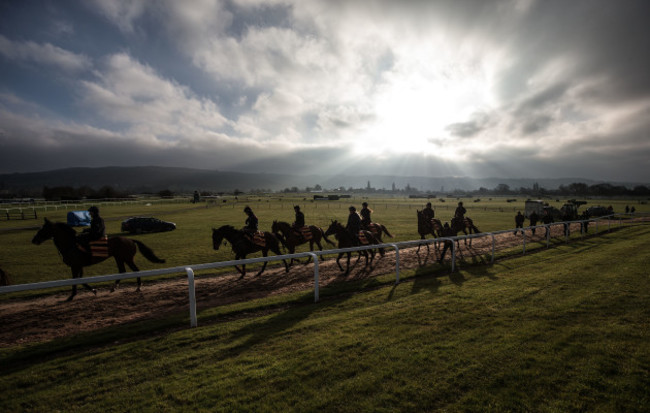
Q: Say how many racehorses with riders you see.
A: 7